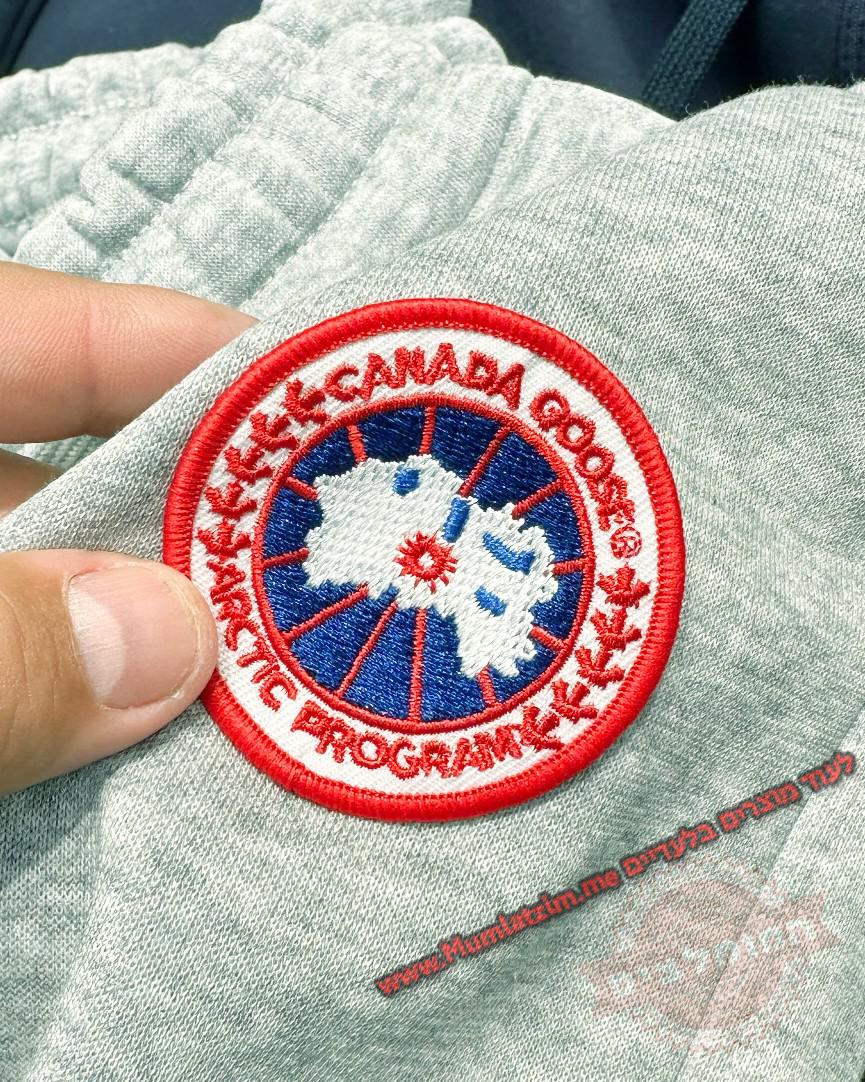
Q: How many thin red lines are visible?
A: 12